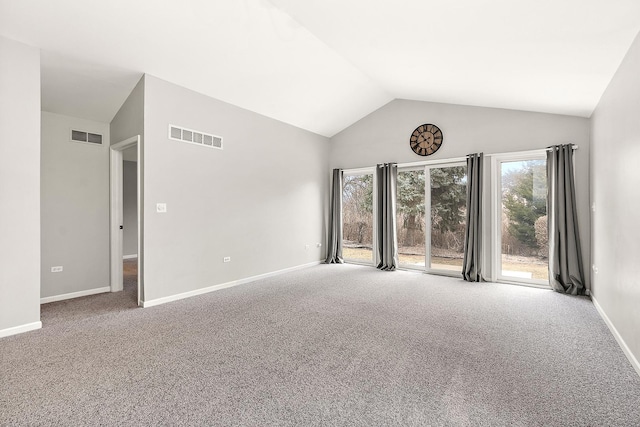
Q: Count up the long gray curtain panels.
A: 4